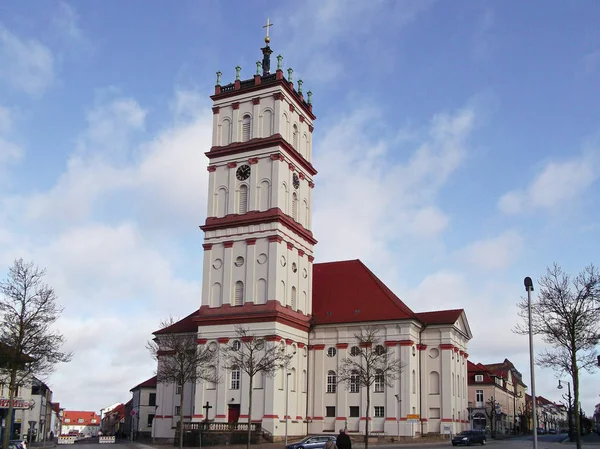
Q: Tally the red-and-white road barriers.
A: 2